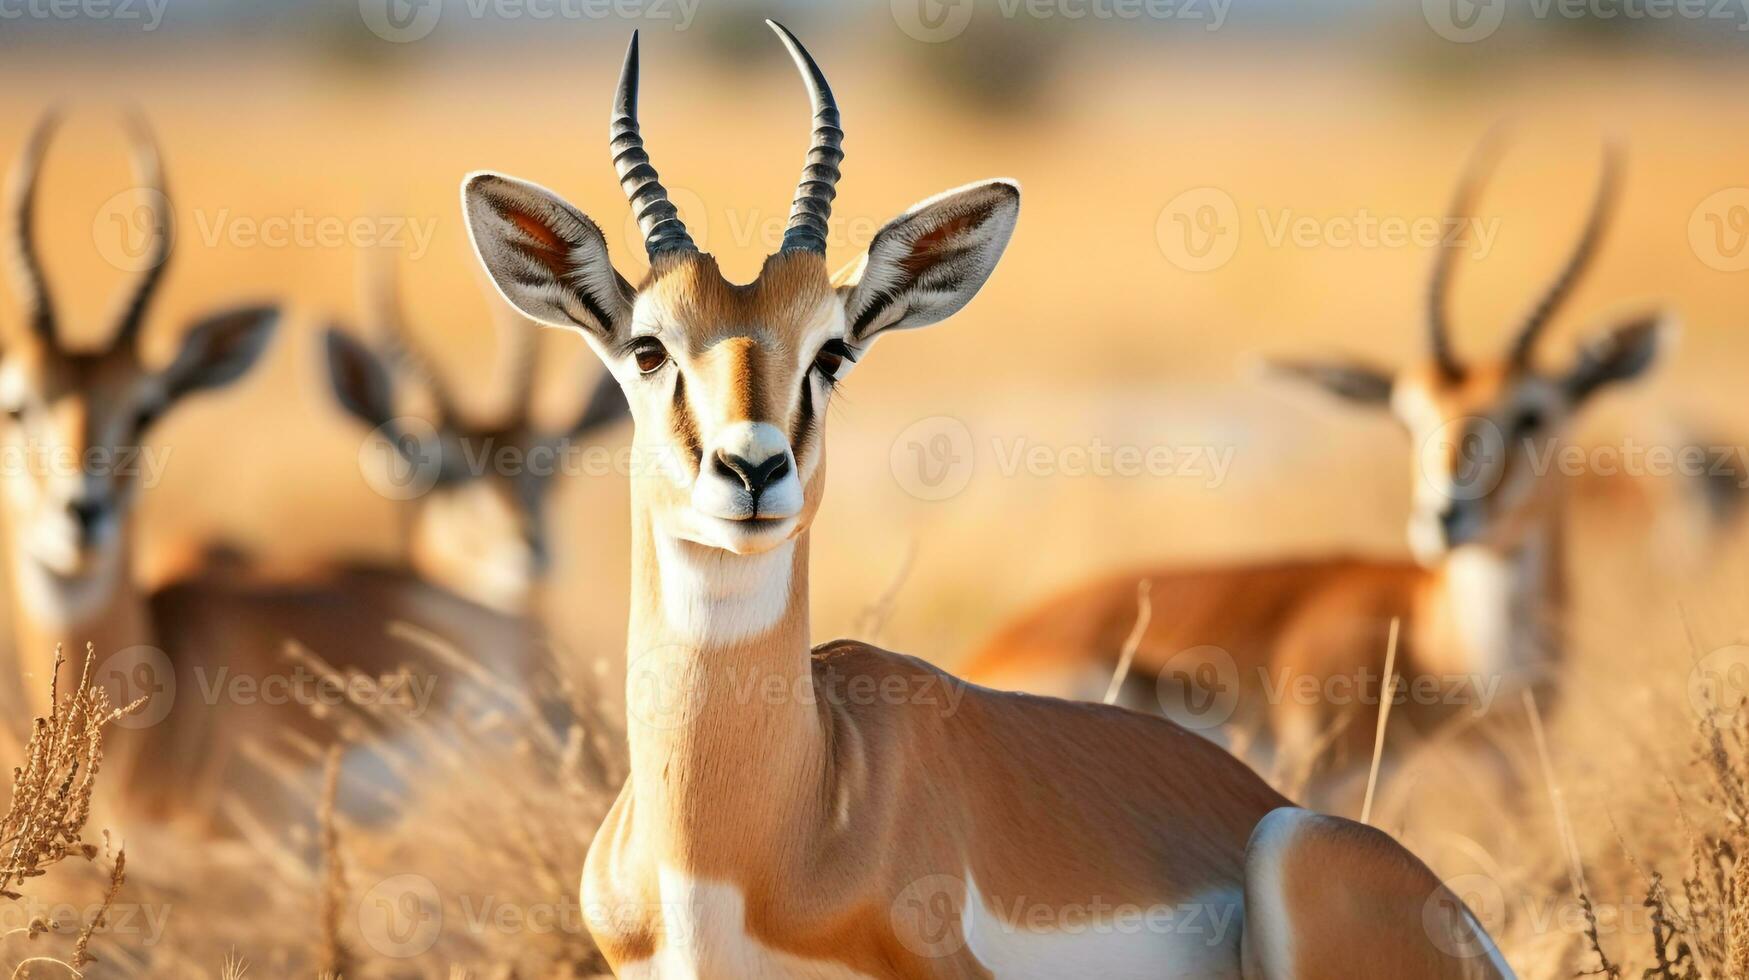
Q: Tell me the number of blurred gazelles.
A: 3